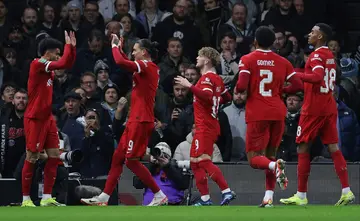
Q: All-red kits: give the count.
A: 5